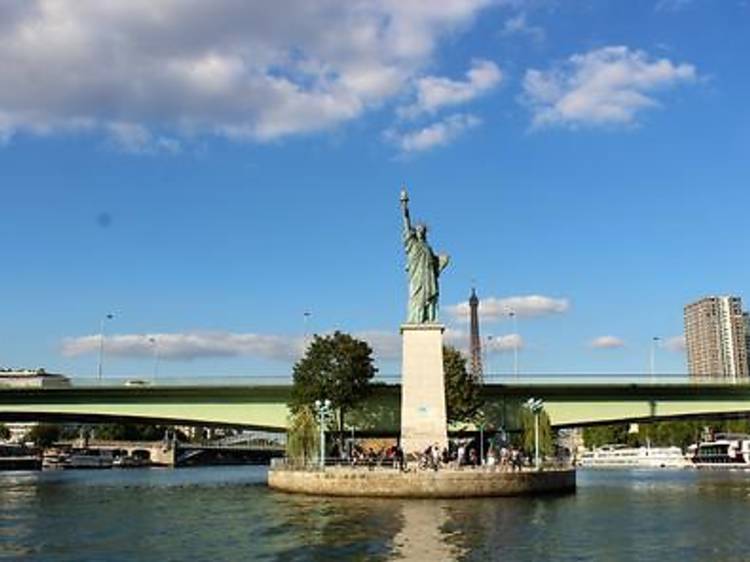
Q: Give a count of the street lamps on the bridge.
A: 6